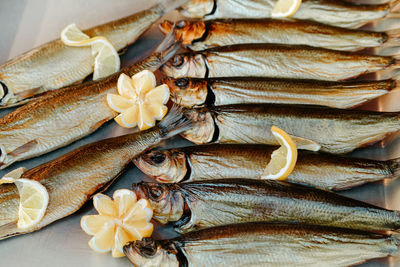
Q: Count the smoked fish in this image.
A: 11